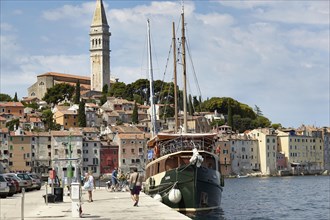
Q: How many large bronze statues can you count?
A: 0